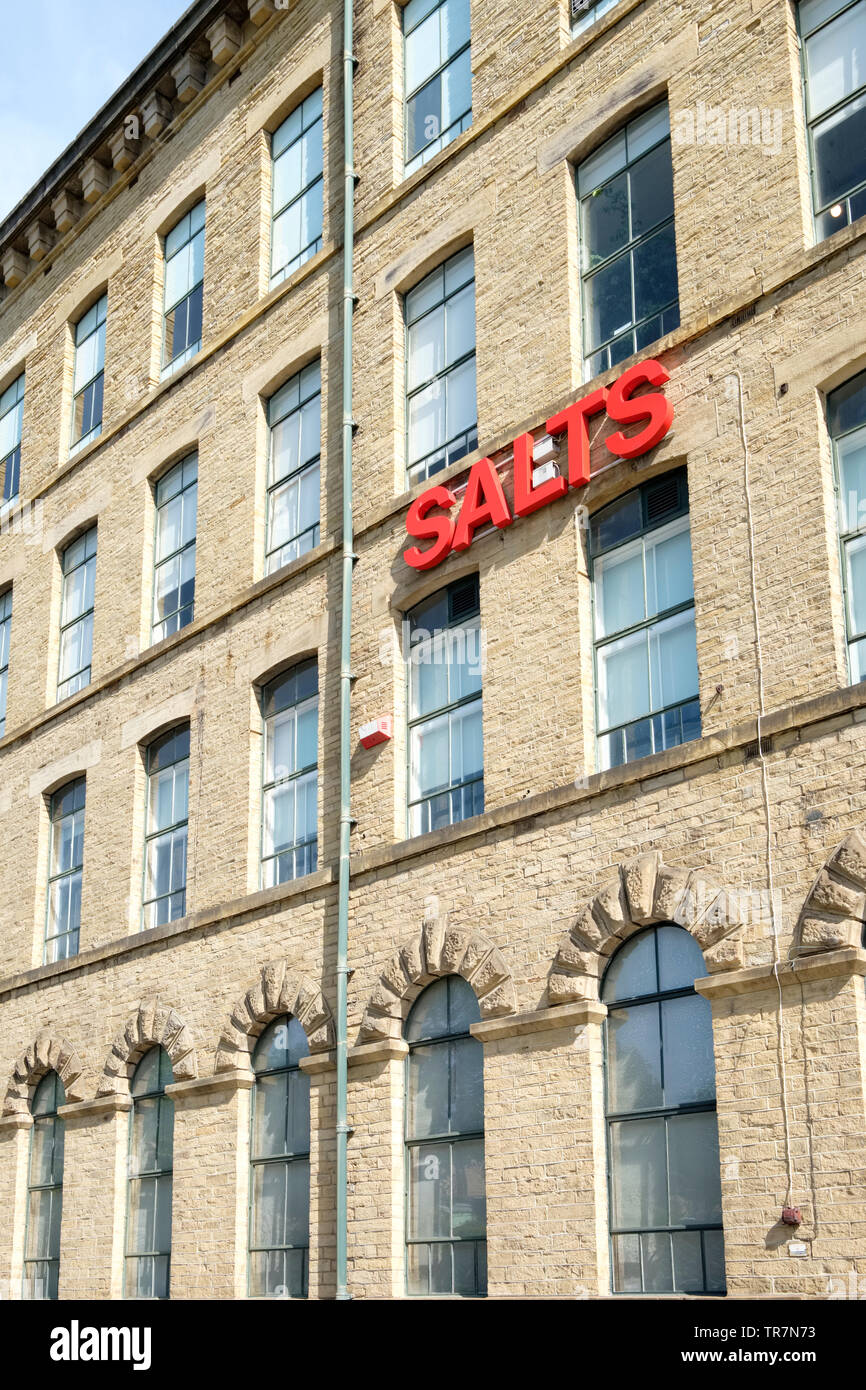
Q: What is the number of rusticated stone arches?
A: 6